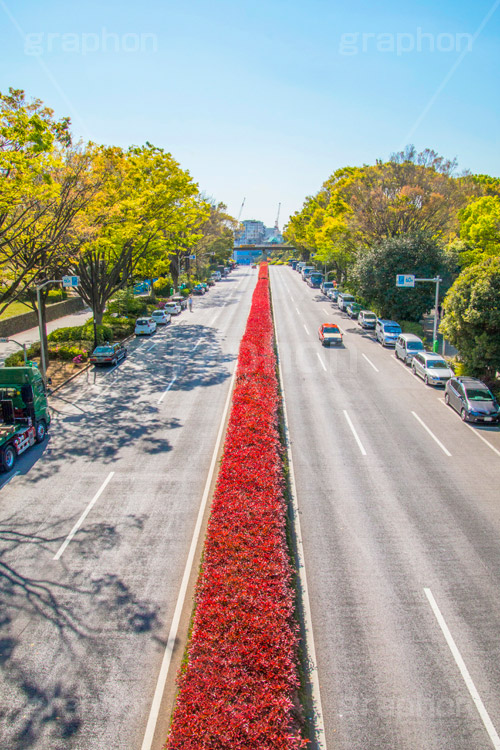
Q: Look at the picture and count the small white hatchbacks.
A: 3